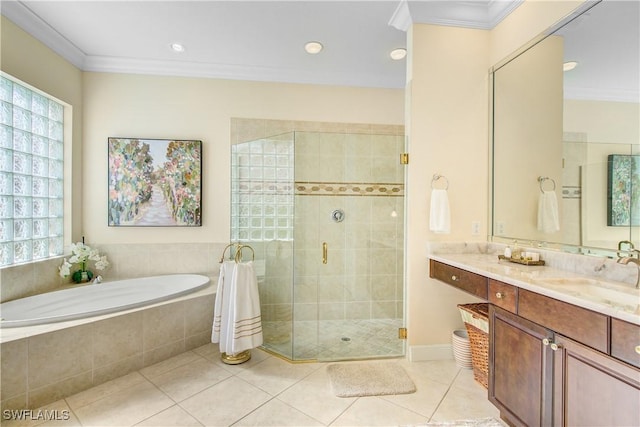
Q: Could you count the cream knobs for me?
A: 5